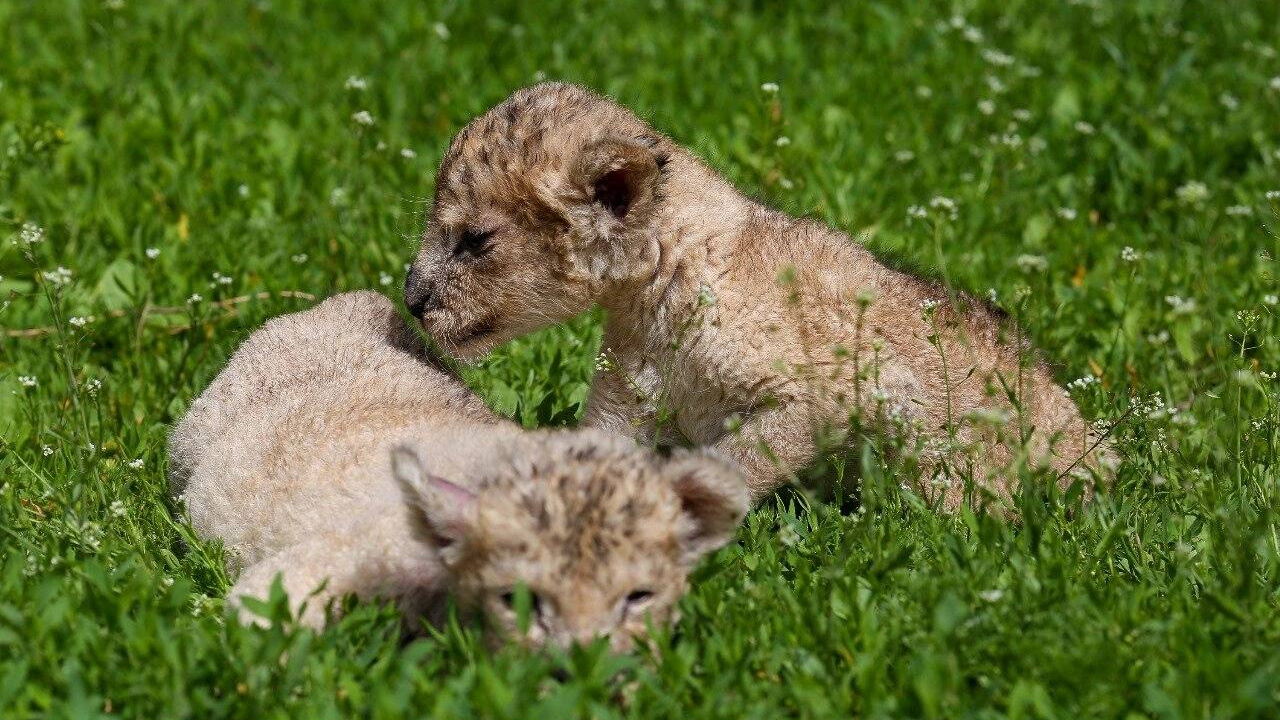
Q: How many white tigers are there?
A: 0